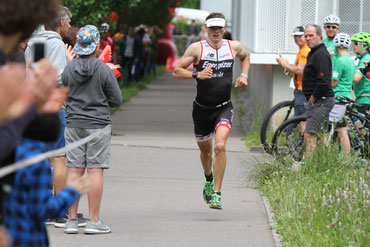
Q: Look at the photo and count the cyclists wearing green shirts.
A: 3